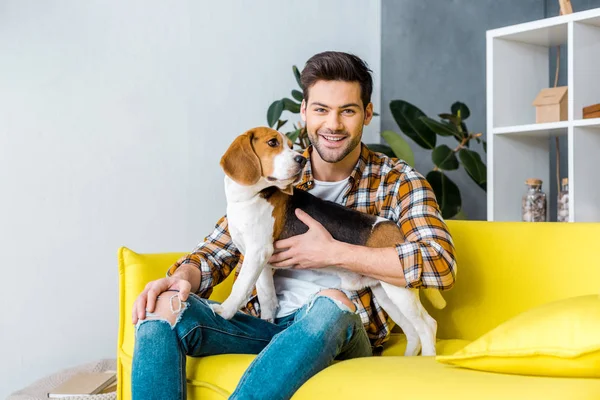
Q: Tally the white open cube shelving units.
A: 1